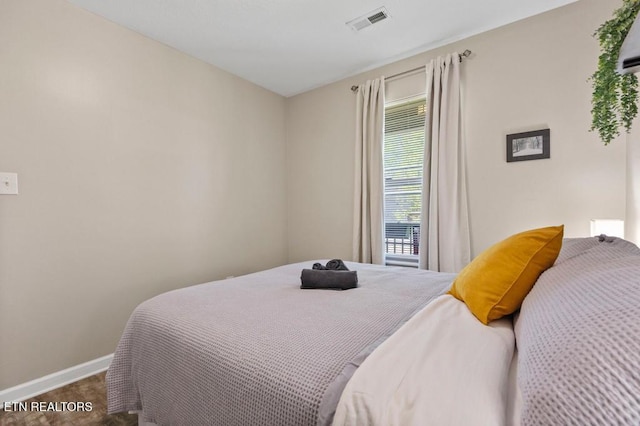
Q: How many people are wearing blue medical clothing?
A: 0